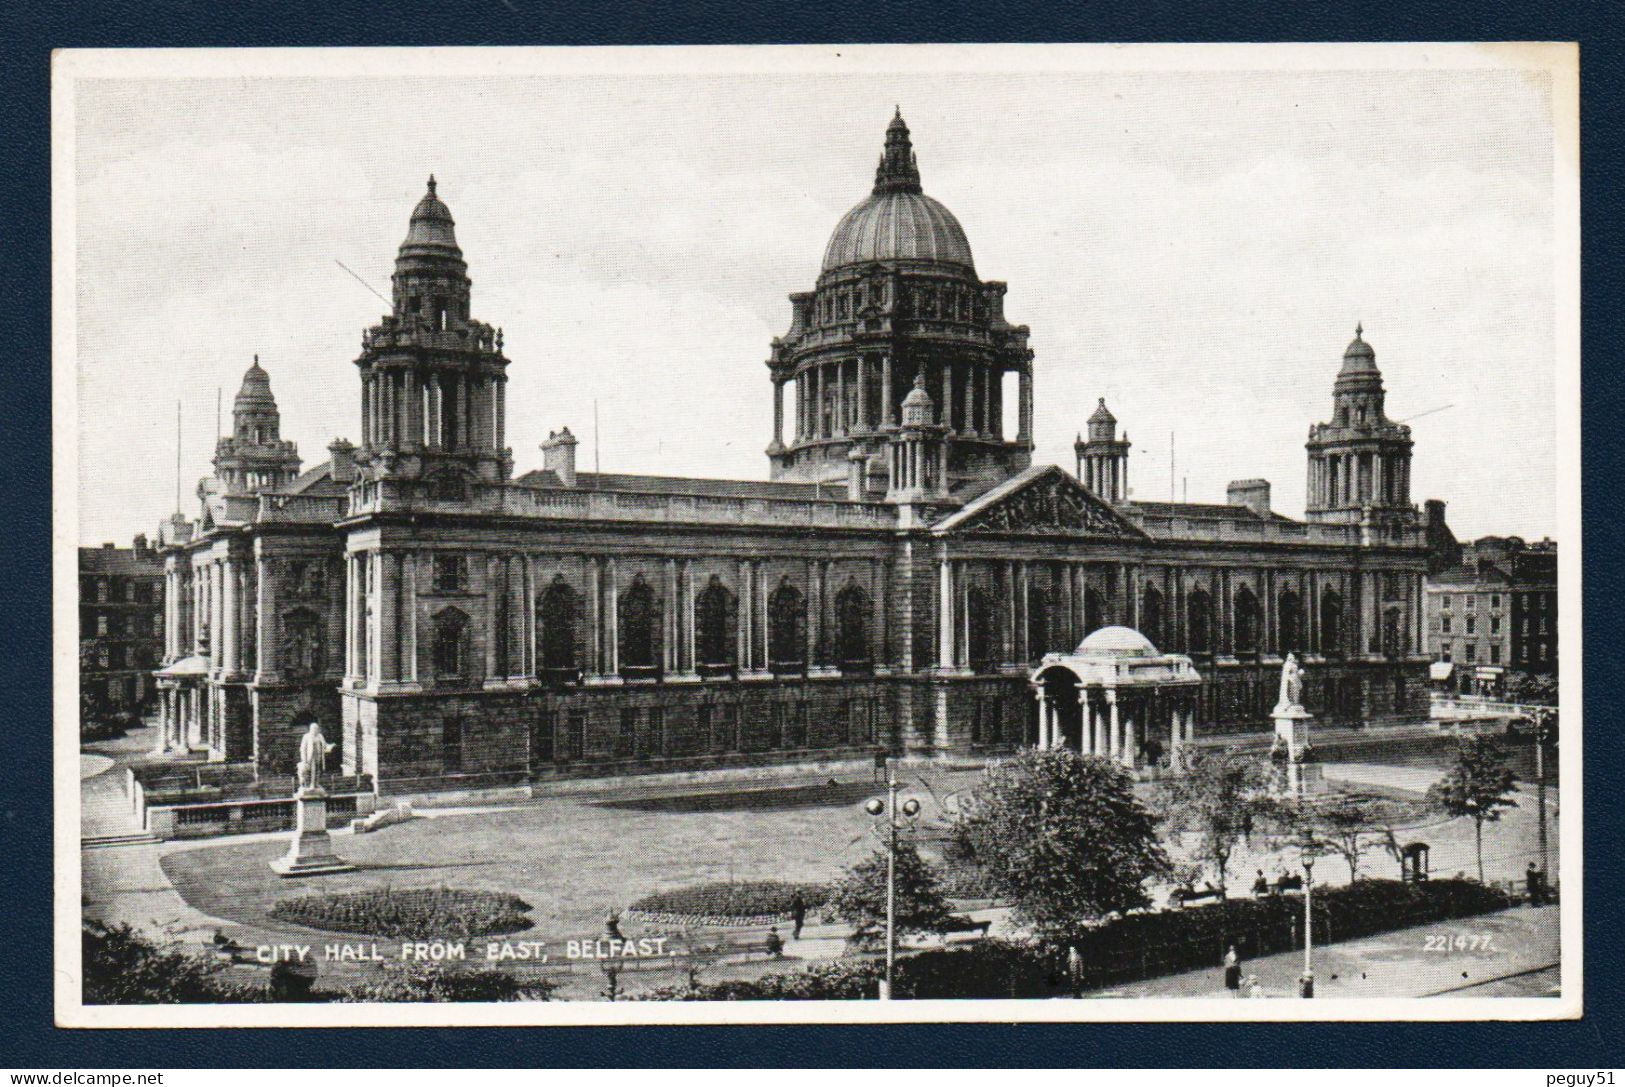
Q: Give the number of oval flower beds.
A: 2